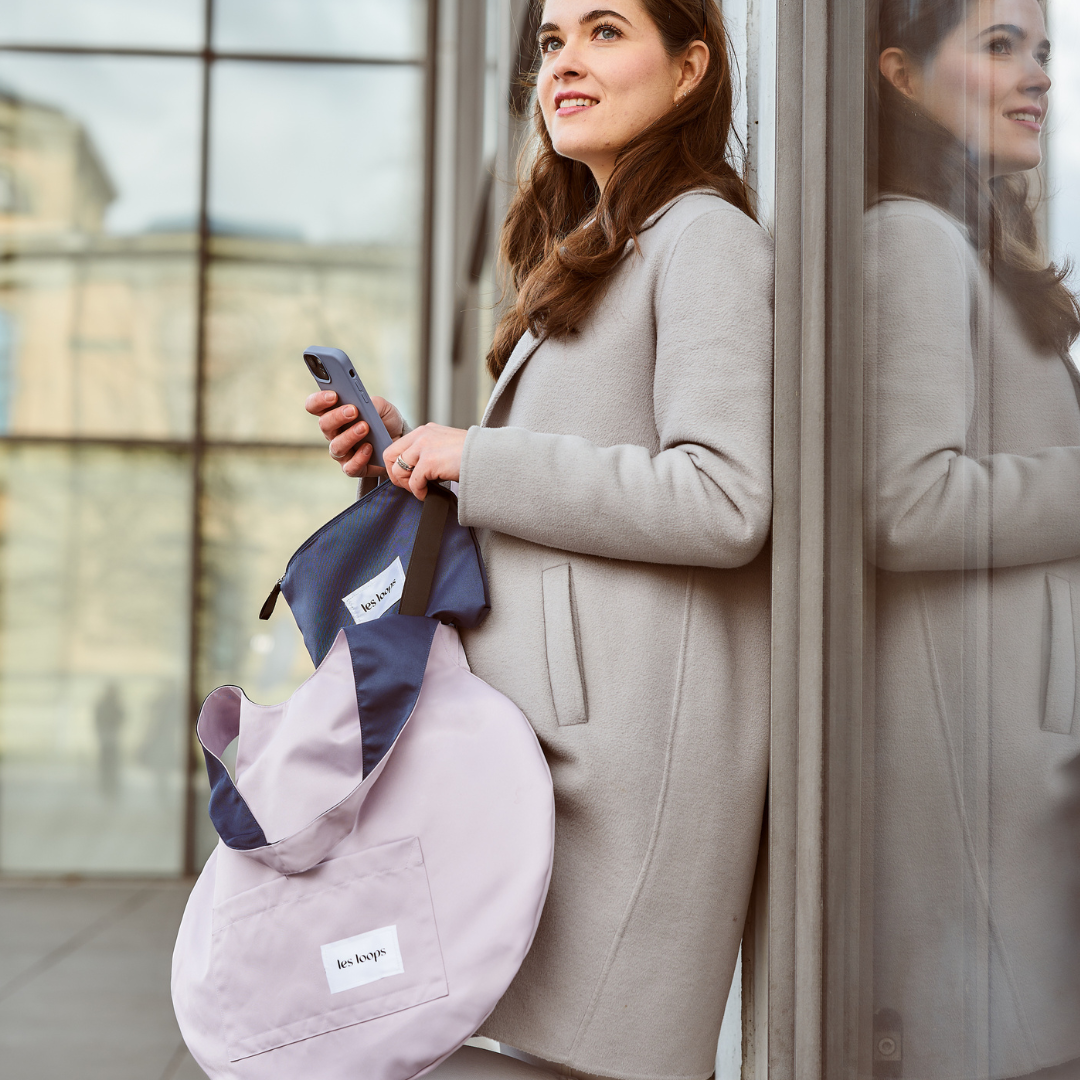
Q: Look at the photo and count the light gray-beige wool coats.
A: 1